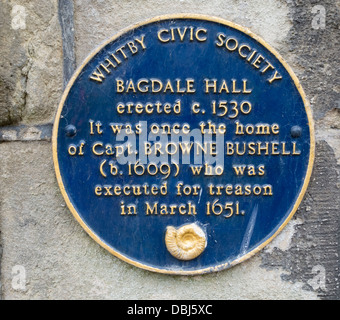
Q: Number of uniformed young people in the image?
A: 0